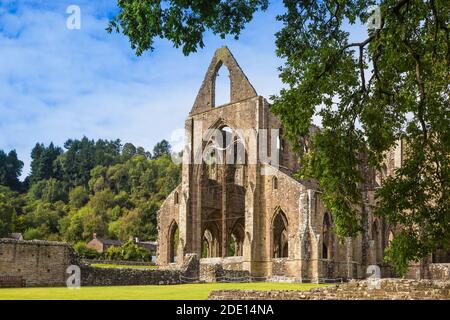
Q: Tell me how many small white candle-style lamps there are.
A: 0